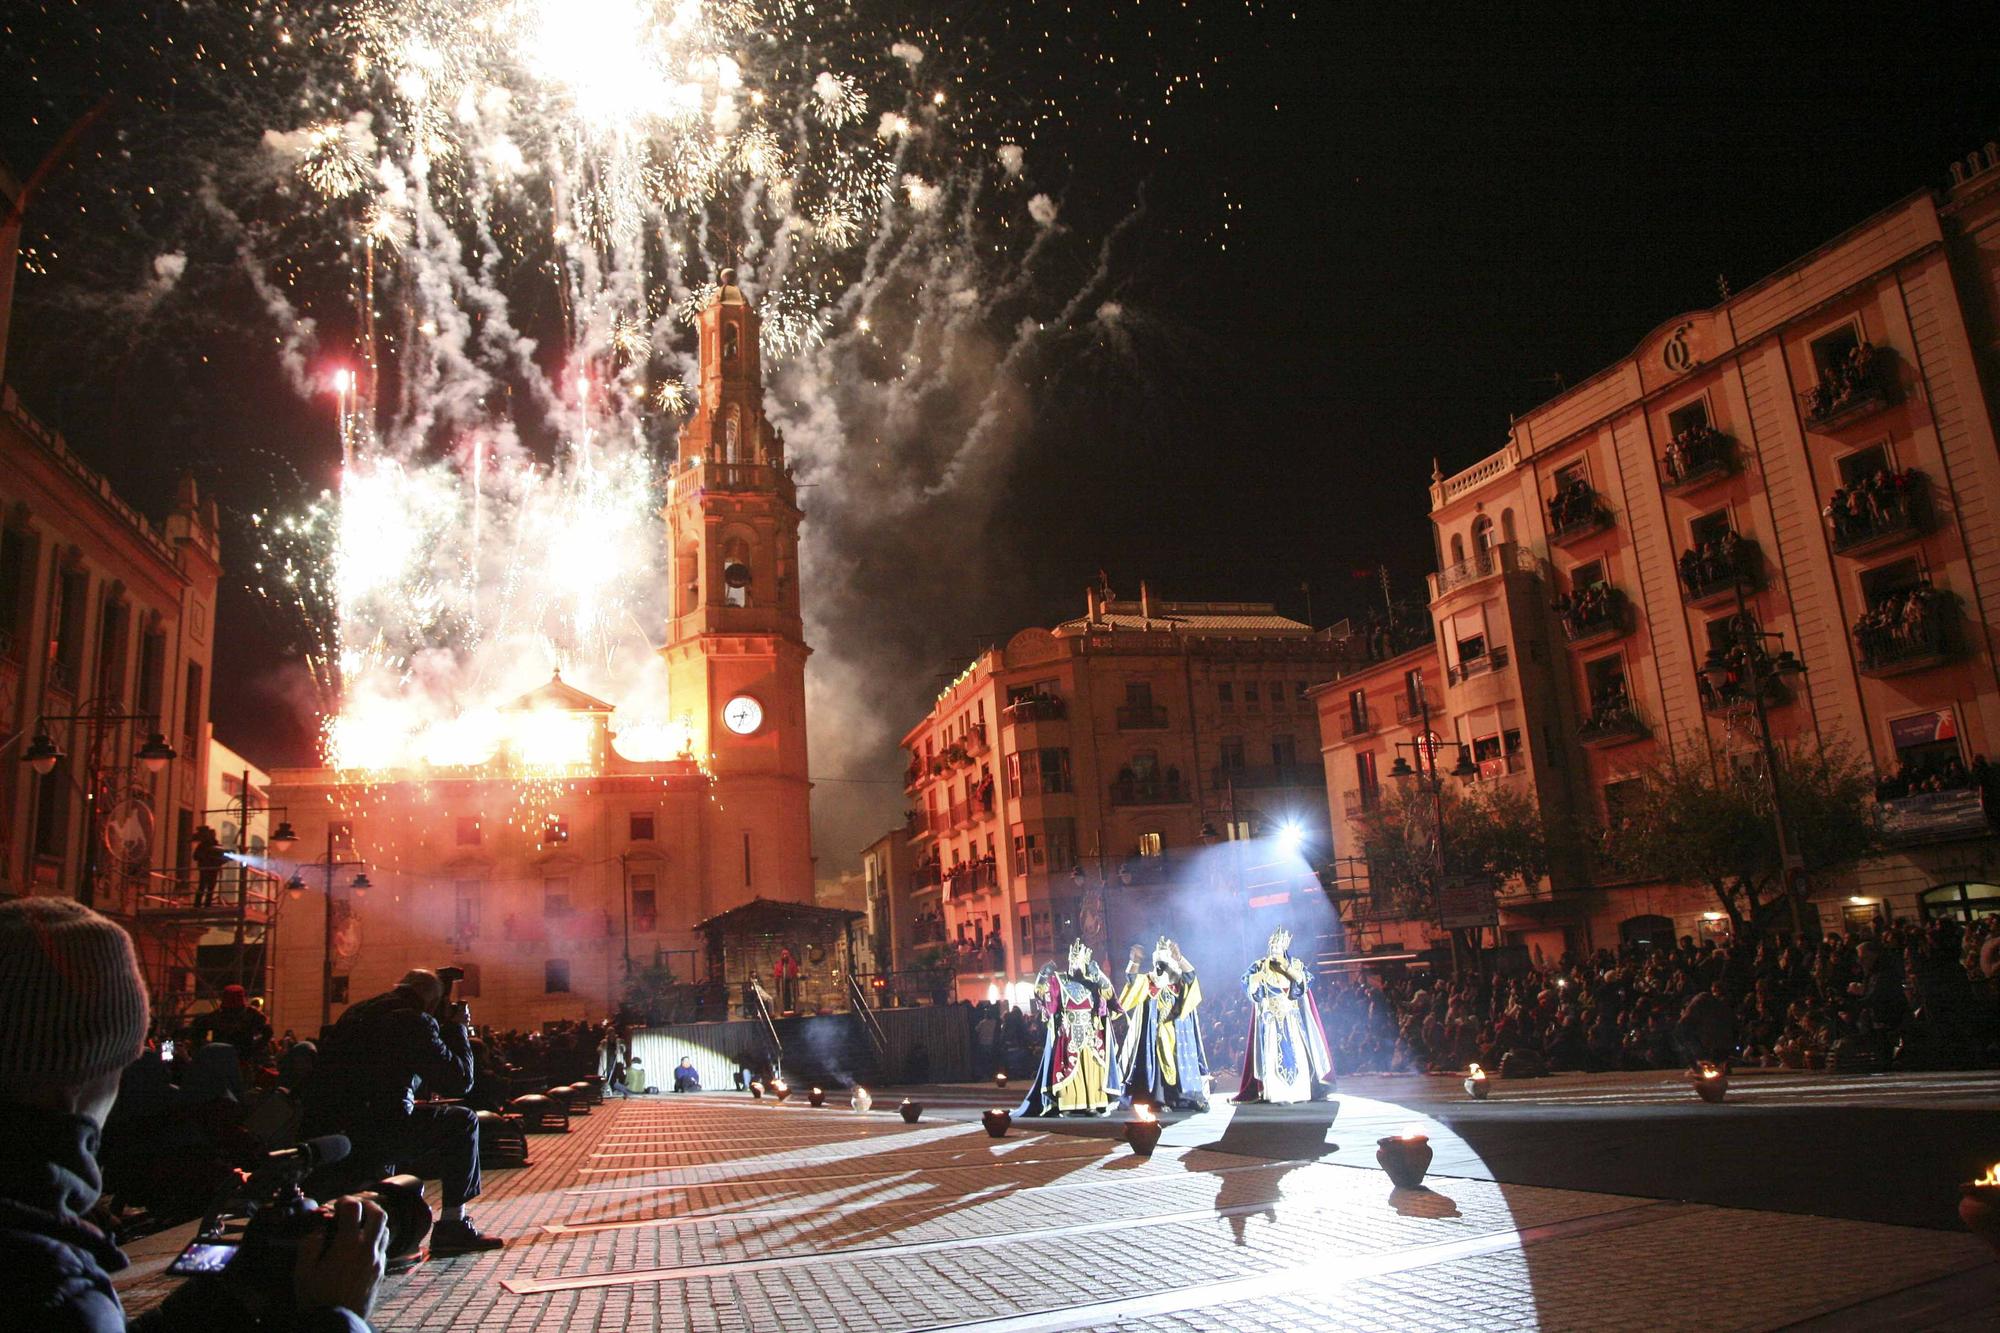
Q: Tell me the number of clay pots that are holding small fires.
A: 12